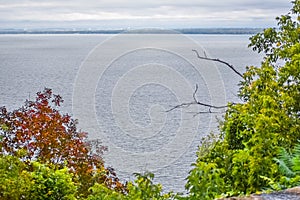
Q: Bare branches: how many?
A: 2